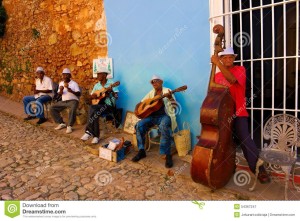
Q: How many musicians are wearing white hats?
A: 5